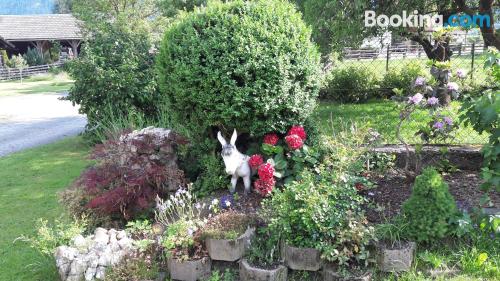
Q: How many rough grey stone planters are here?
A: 6